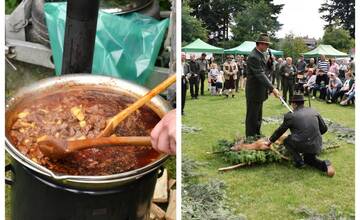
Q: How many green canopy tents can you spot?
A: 3